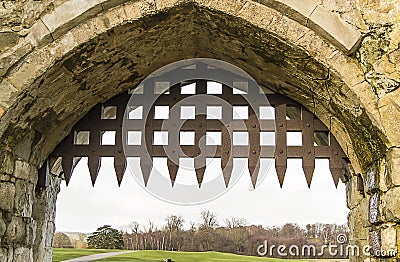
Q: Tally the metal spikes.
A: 11